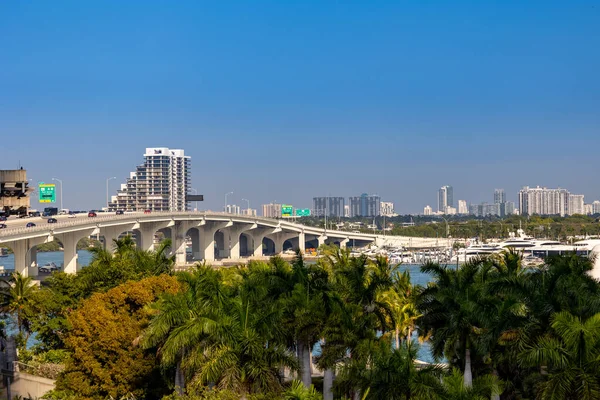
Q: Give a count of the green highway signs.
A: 3